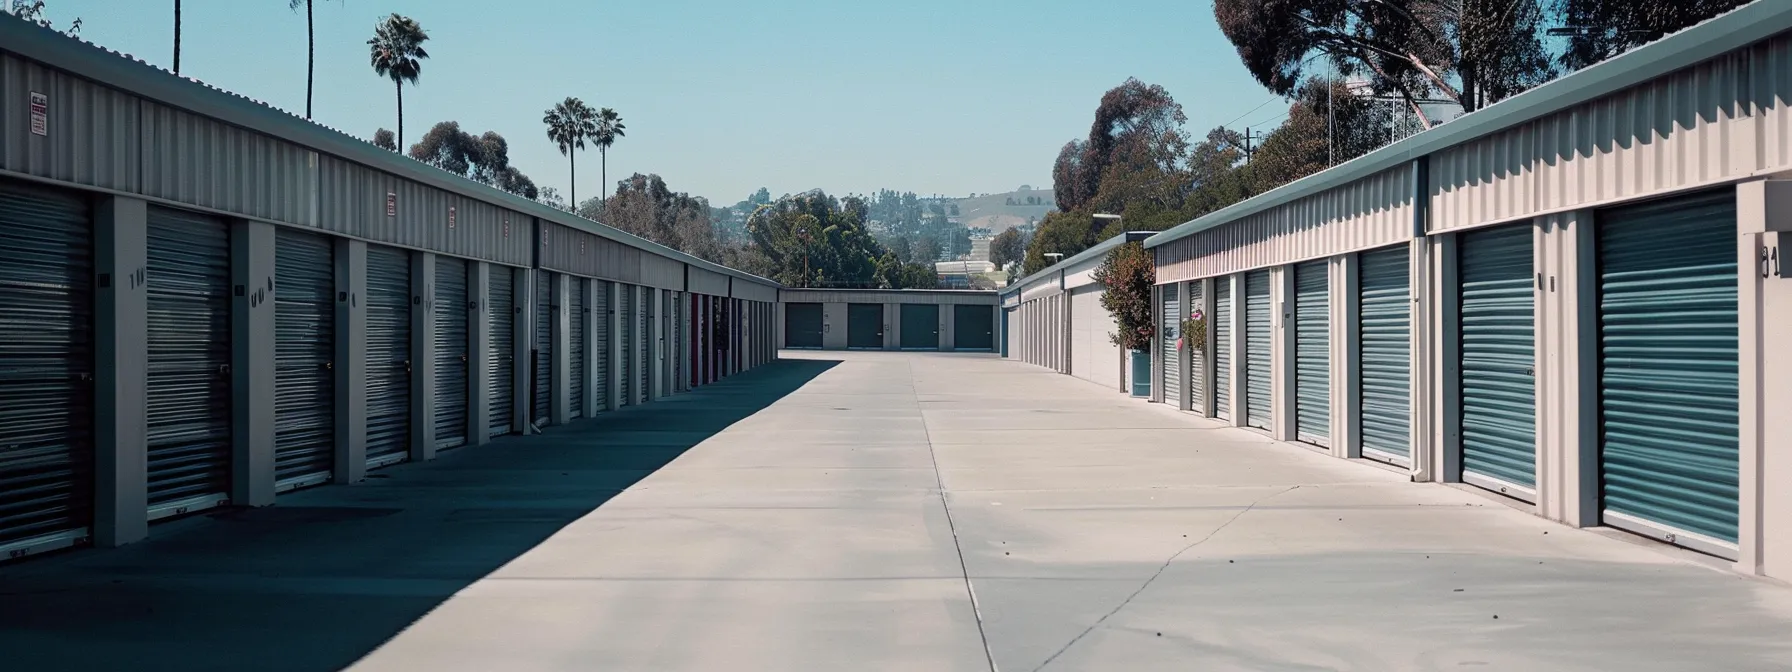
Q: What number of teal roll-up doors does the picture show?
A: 12